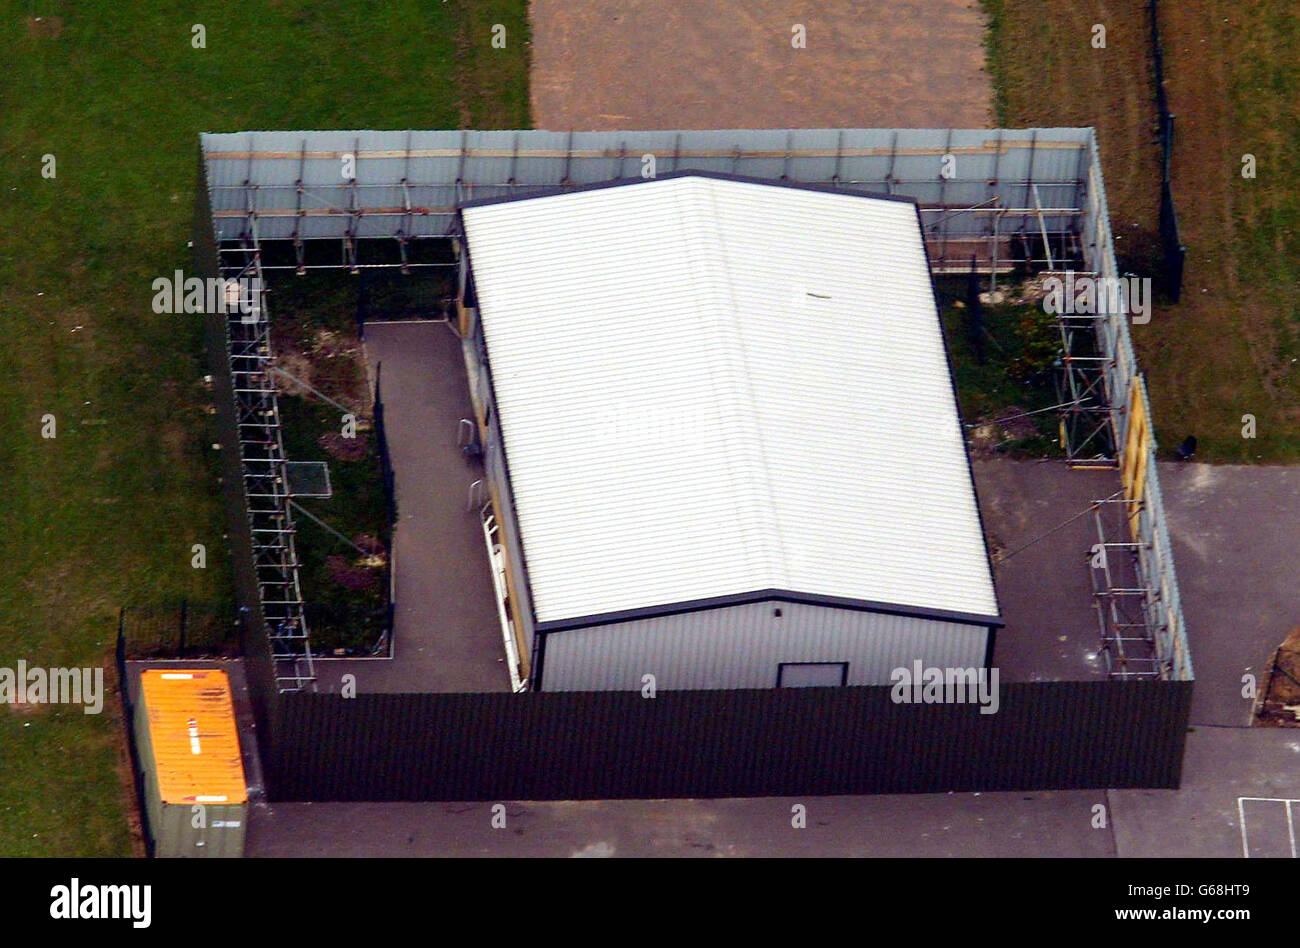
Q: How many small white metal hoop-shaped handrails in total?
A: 2